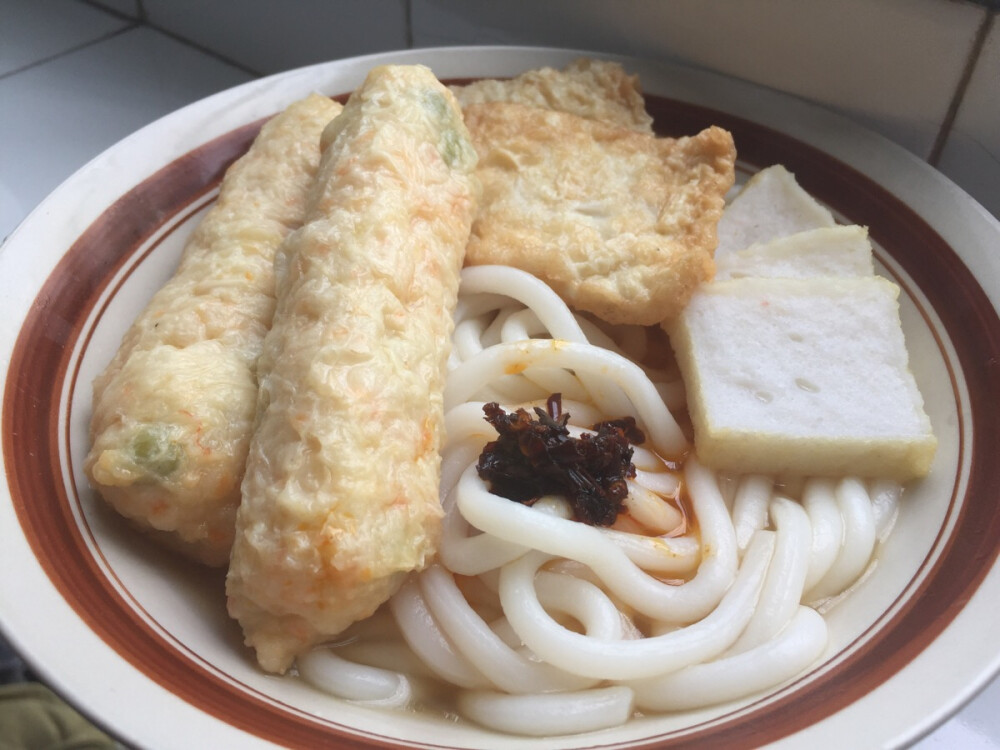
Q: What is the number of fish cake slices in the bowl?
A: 3